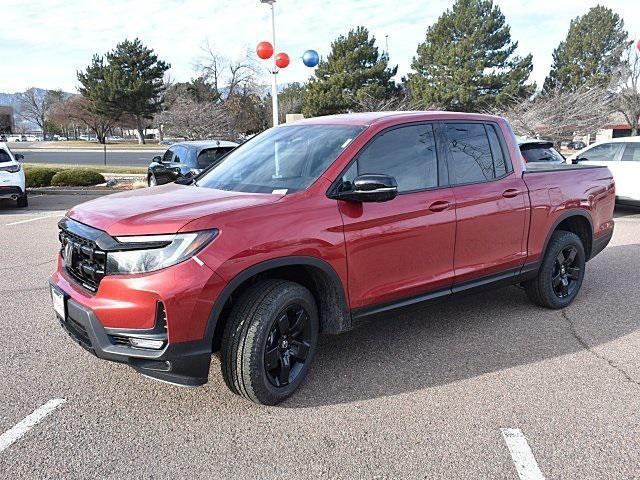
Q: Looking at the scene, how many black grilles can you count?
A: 1